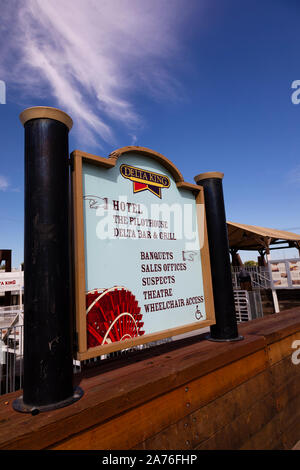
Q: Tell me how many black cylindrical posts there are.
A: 2